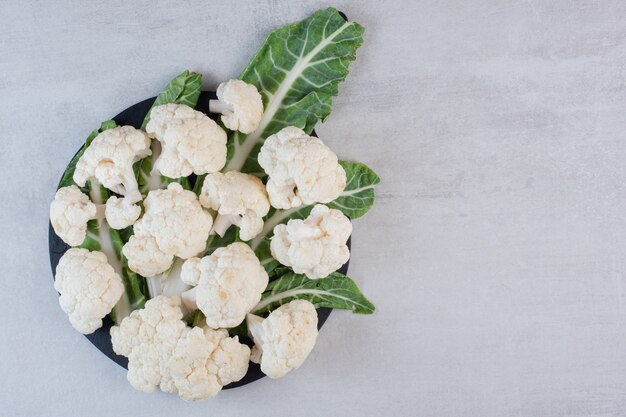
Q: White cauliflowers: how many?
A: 13